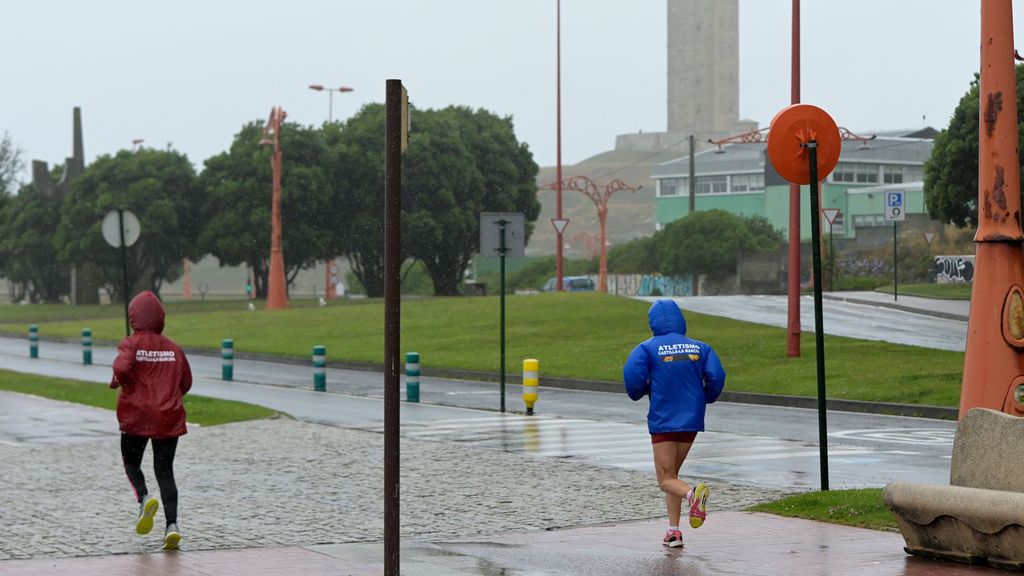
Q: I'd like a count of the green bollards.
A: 5